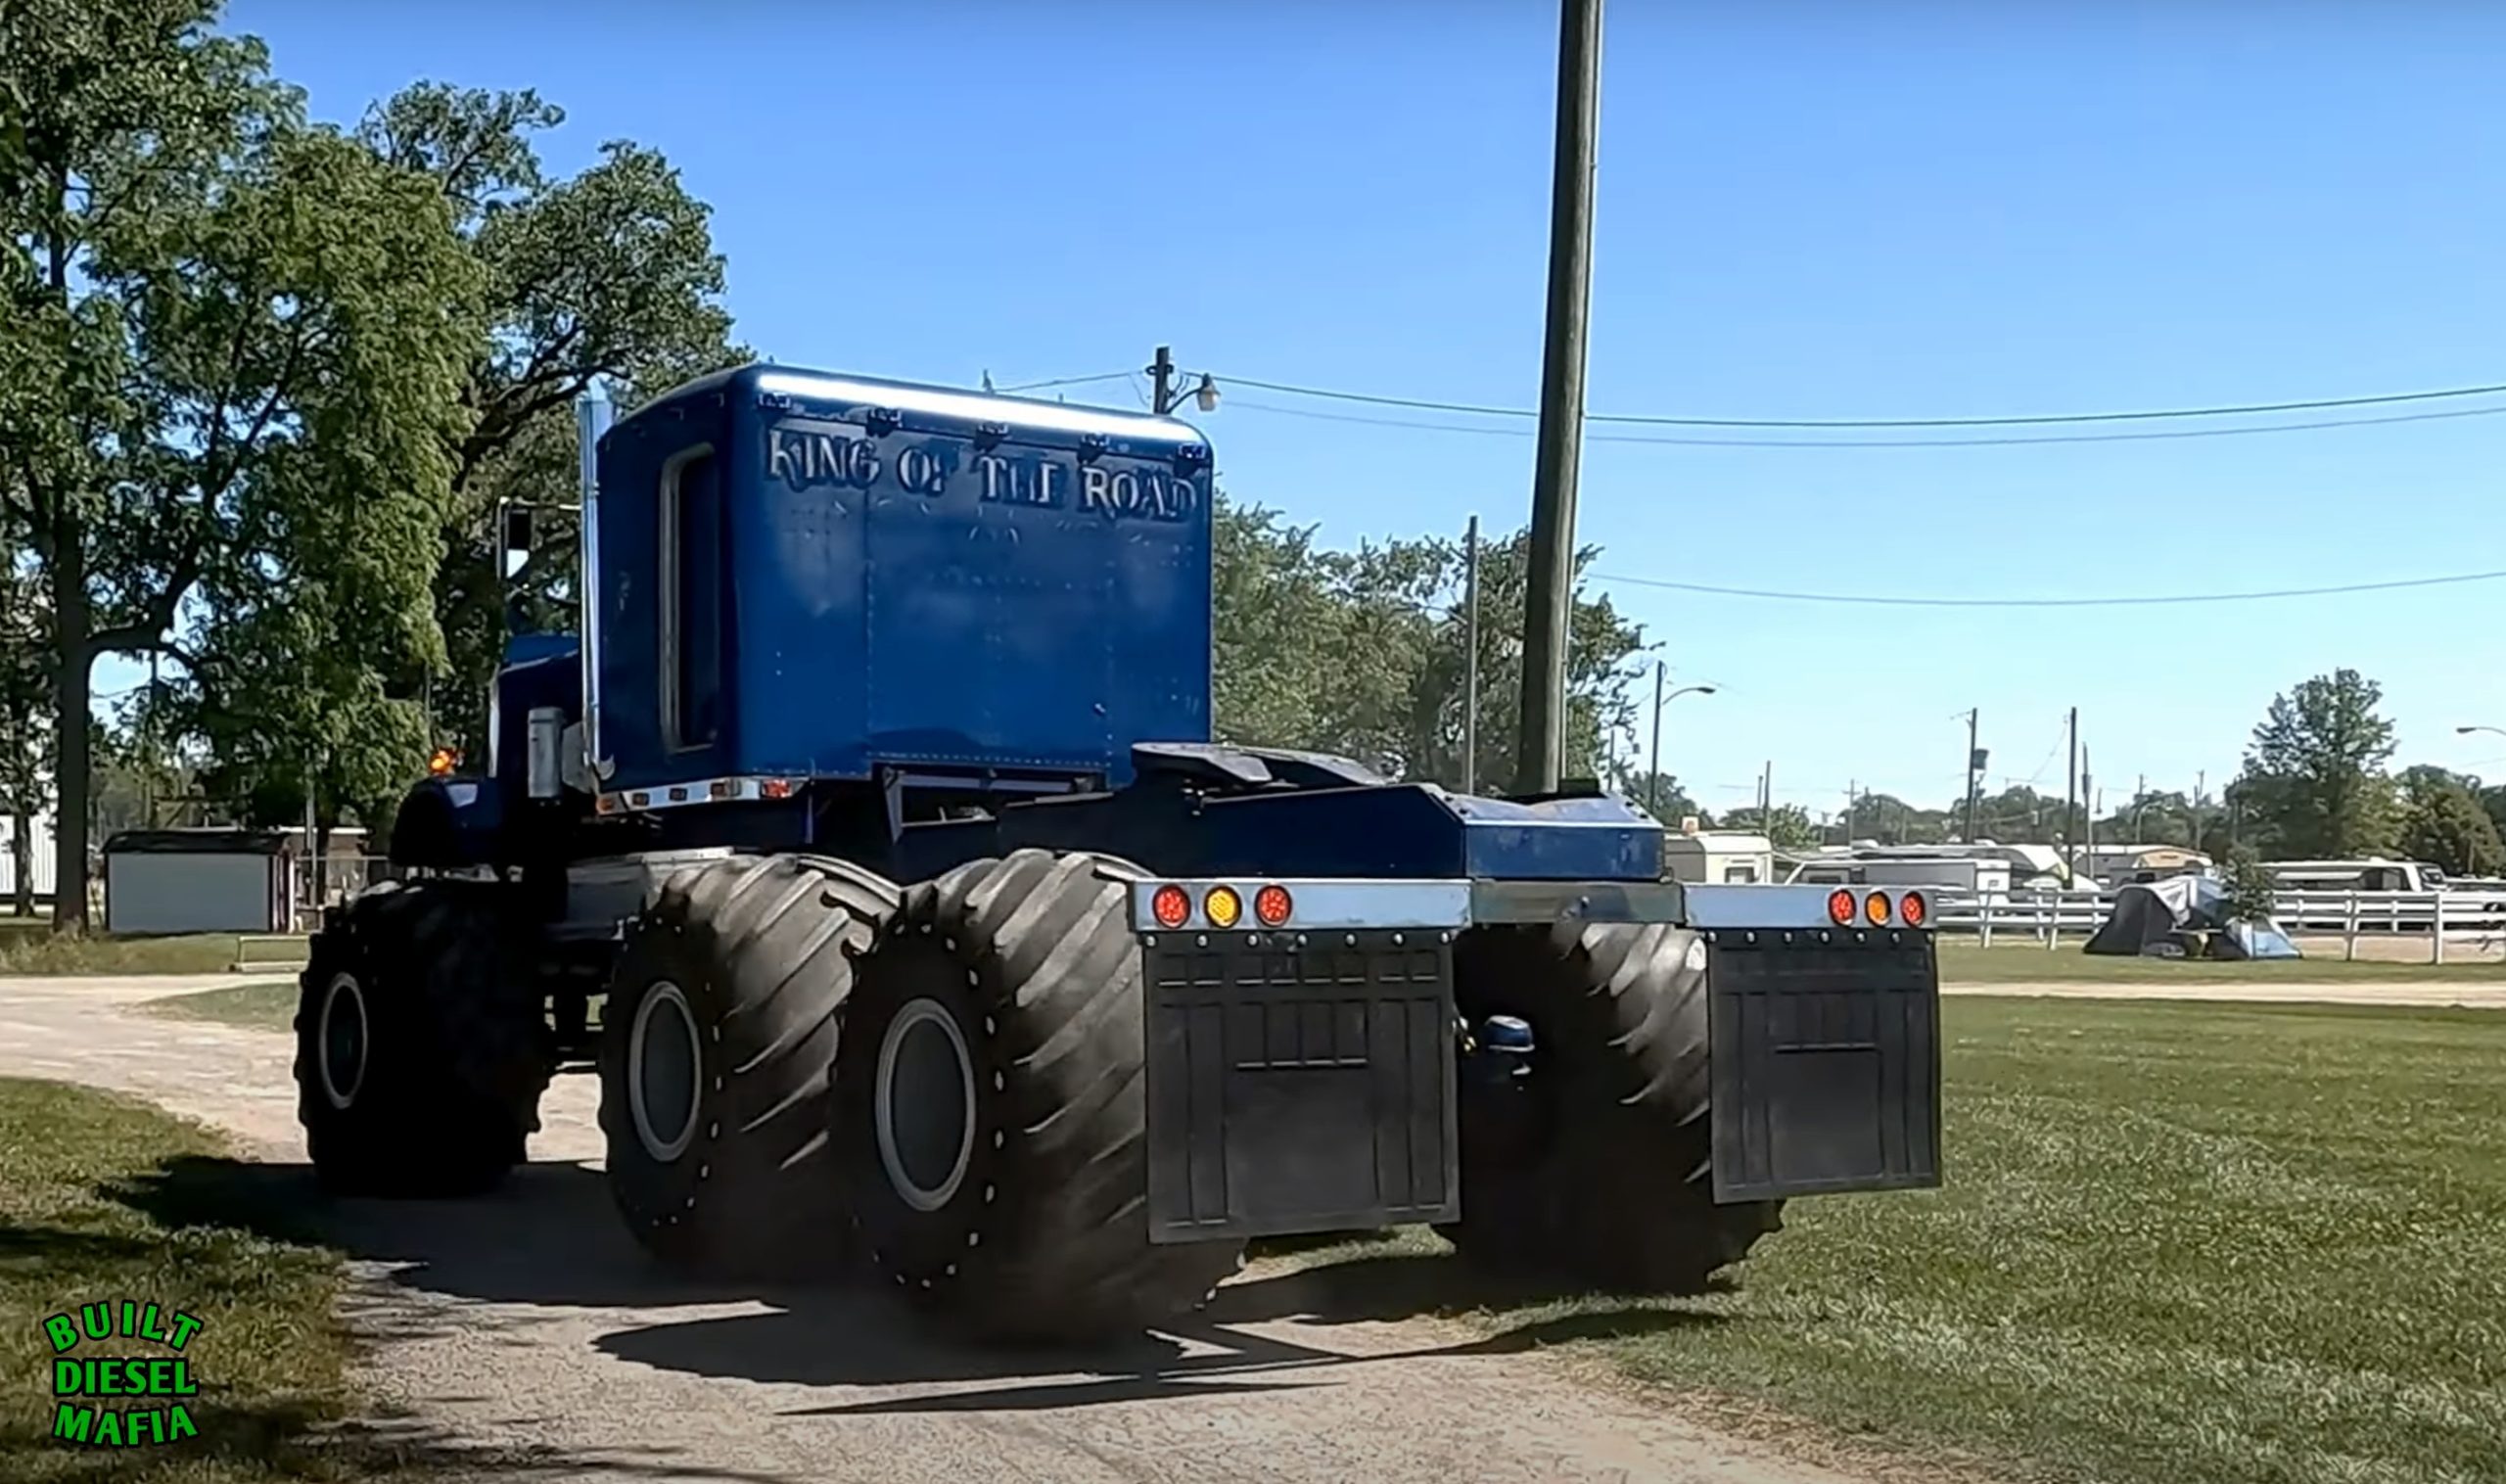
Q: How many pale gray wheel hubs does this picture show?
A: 3